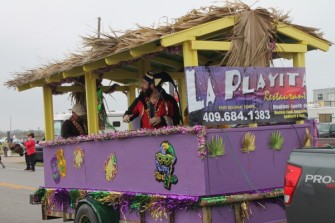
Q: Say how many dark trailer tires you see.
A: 1